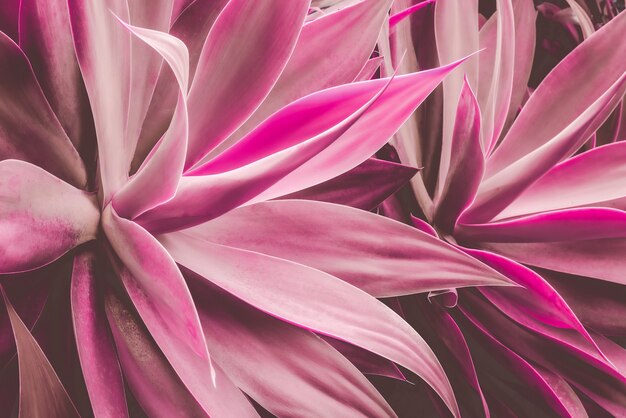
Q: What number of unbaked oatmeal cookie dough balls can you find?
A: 0